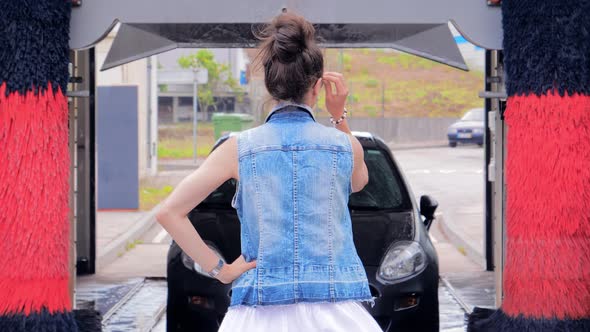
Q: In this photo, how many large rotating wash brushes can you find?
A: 2